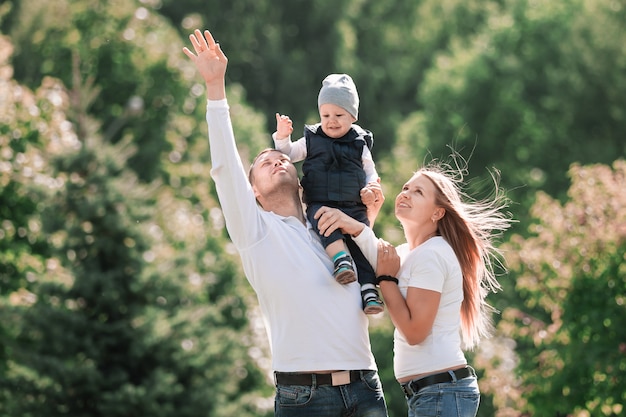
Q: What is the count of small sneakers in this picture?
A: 2